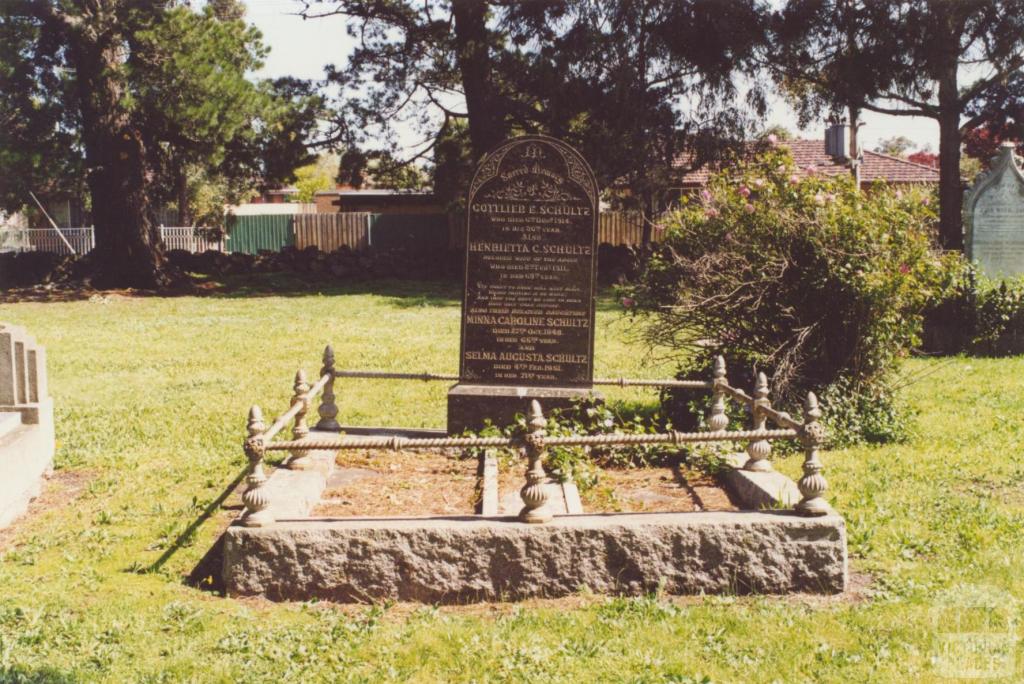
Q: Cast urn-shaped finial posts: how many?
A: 7